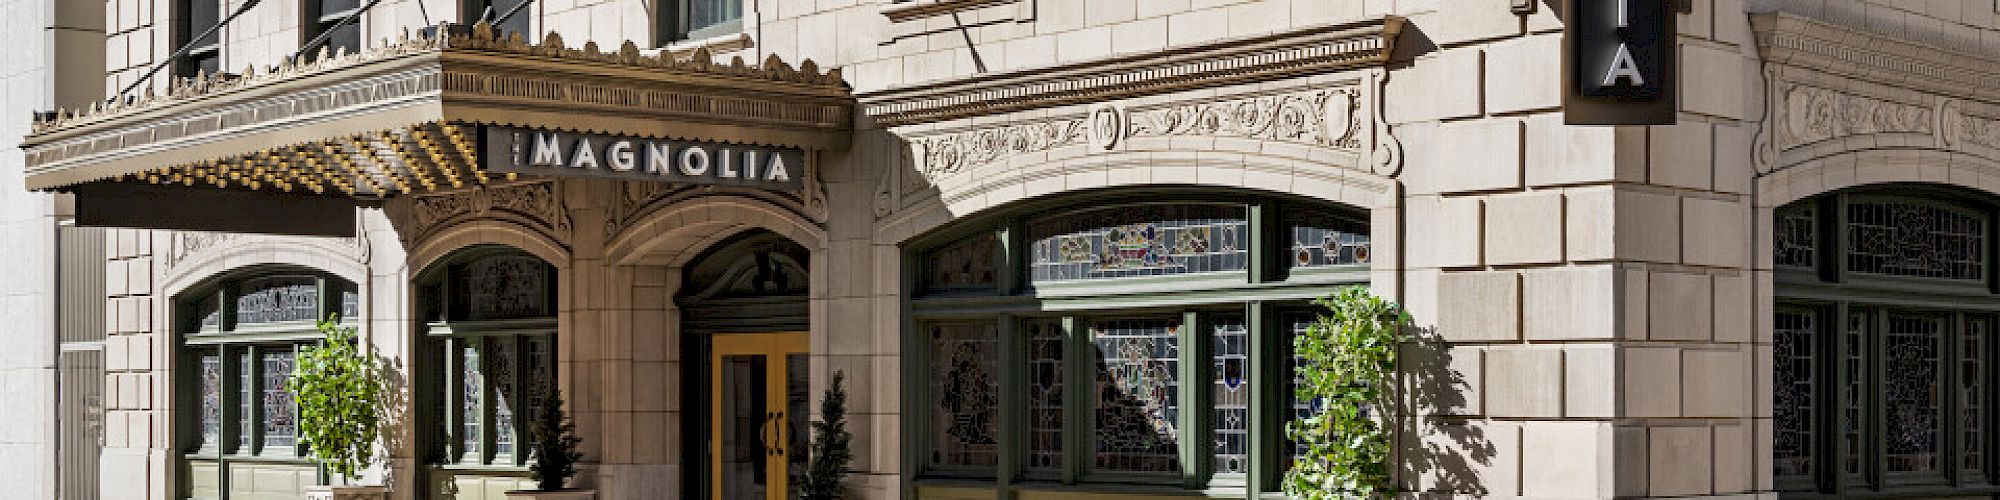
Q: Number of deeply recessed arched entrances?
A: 1